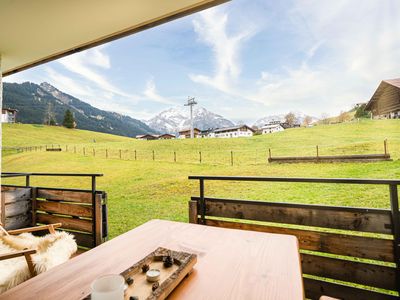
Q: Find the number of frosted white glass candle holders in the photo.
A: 1